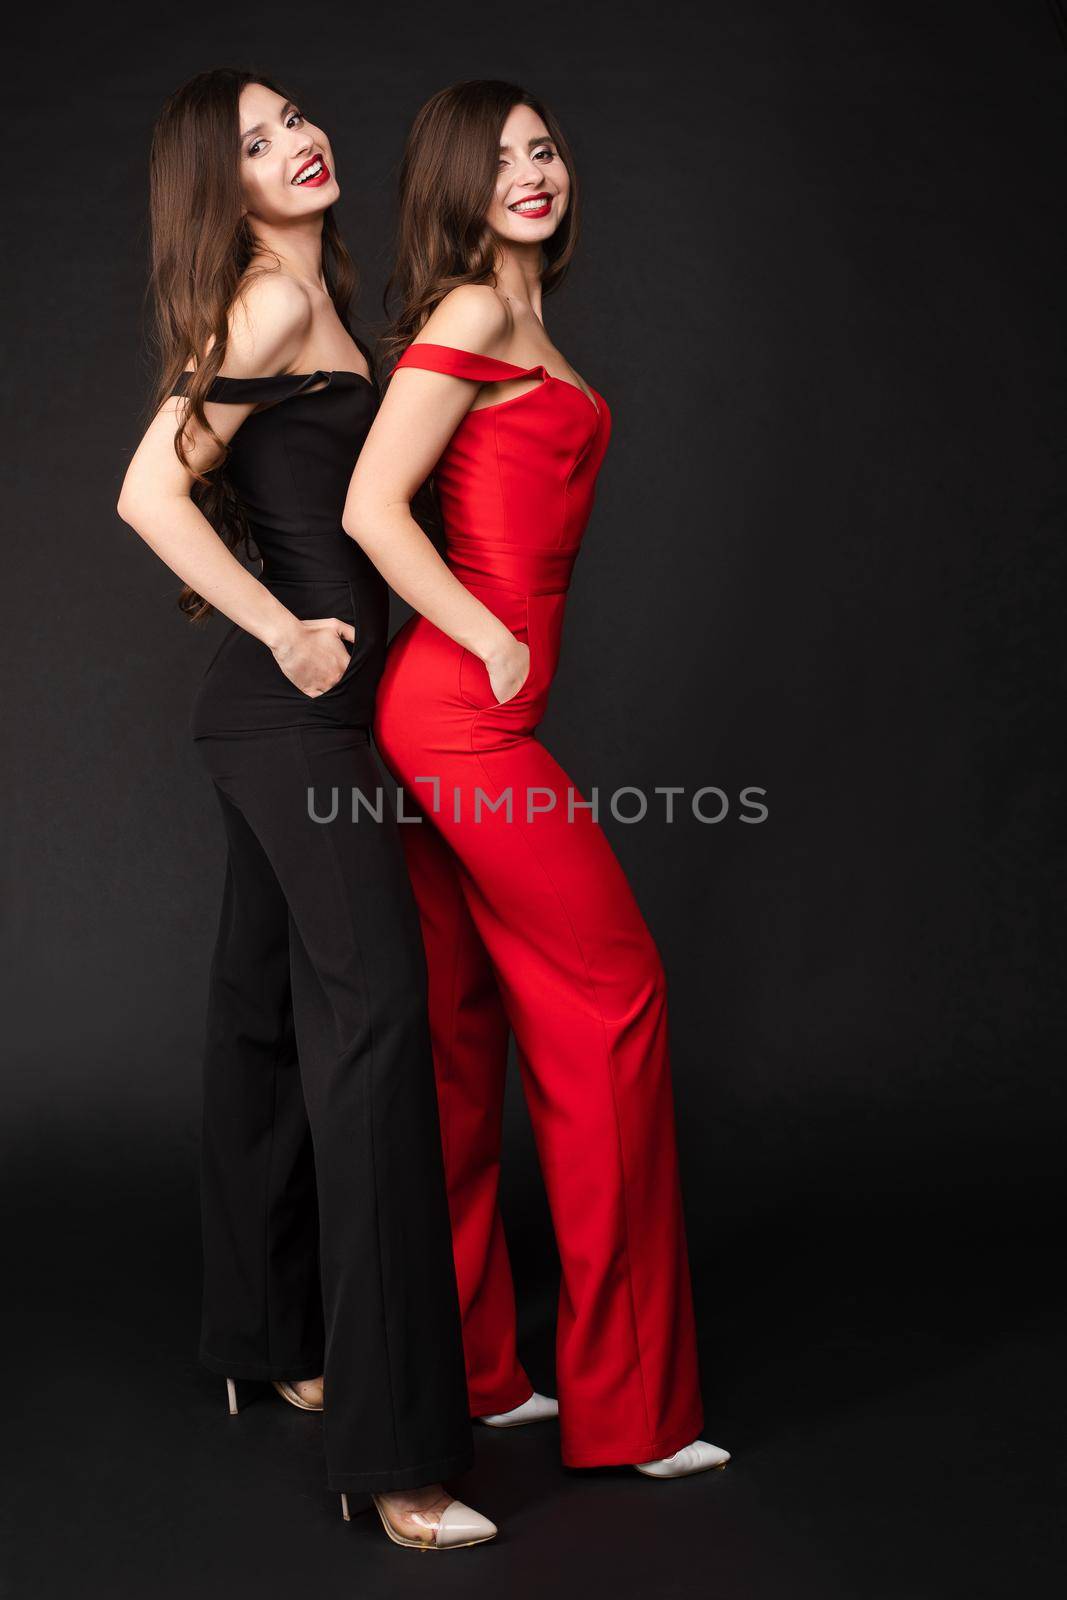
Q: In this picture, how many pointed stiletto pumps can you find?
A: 4